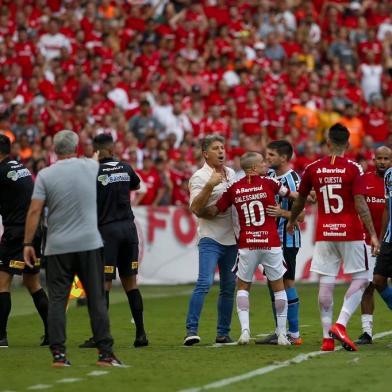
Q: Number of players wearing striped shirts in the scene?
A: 2